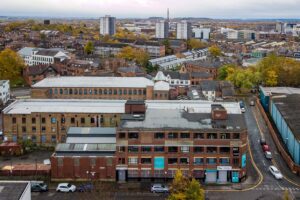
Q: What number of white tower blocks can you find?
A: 3